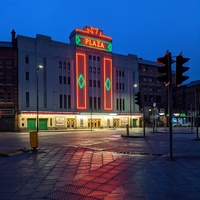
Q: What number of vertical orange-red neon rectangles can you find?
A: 2